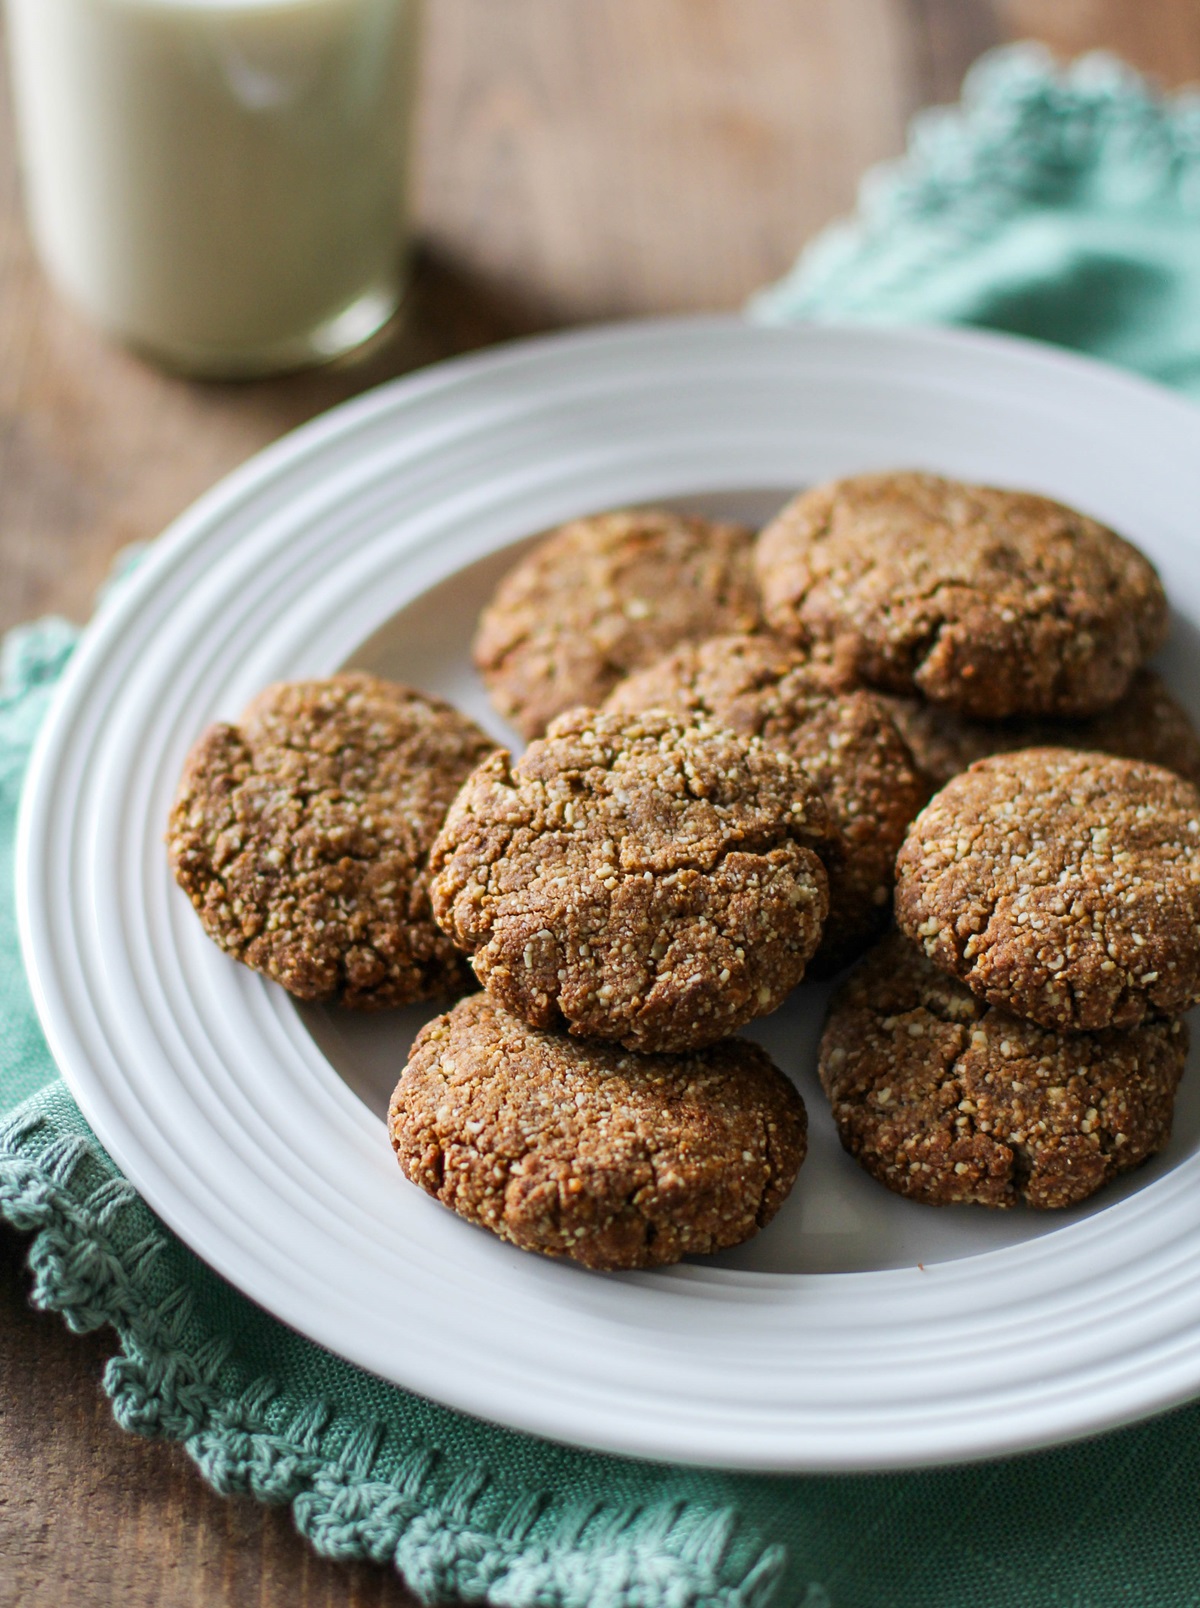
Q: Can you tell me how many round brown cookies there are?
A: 9